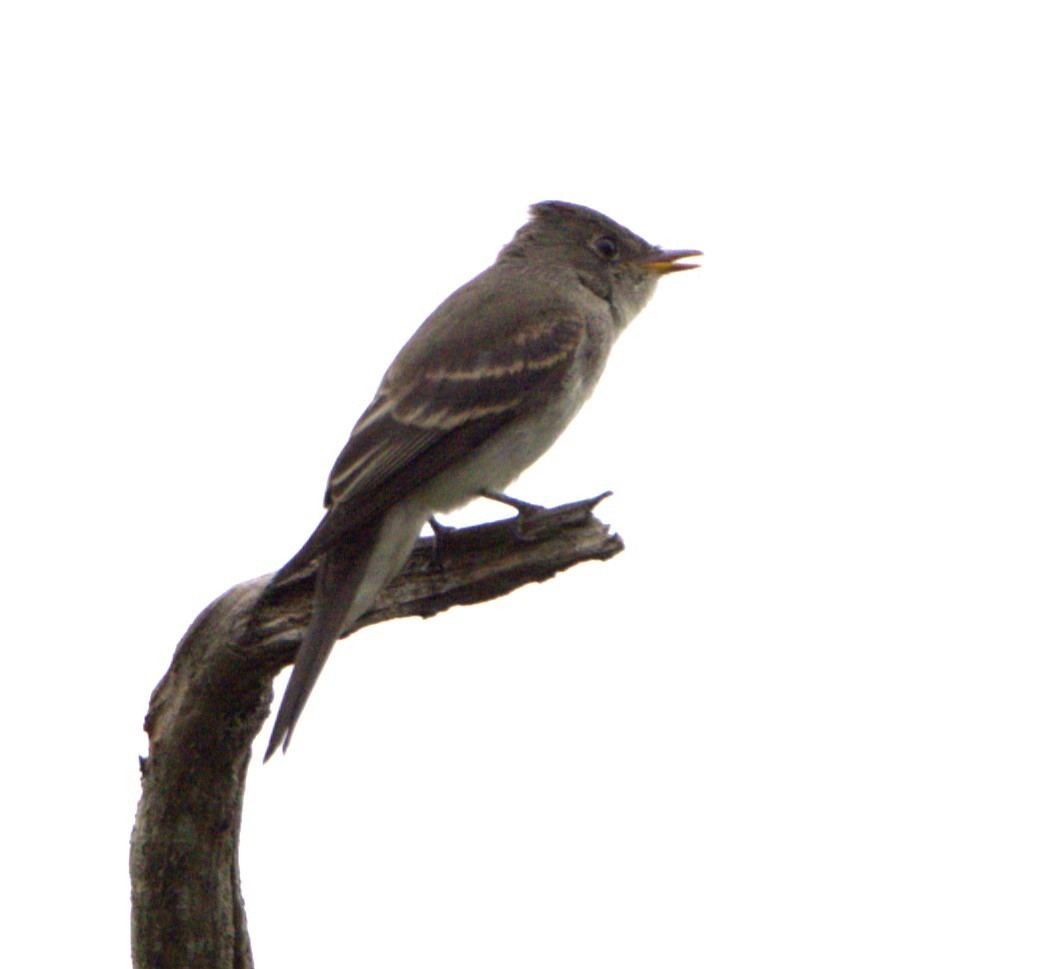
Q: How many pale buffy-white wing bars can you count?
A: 2